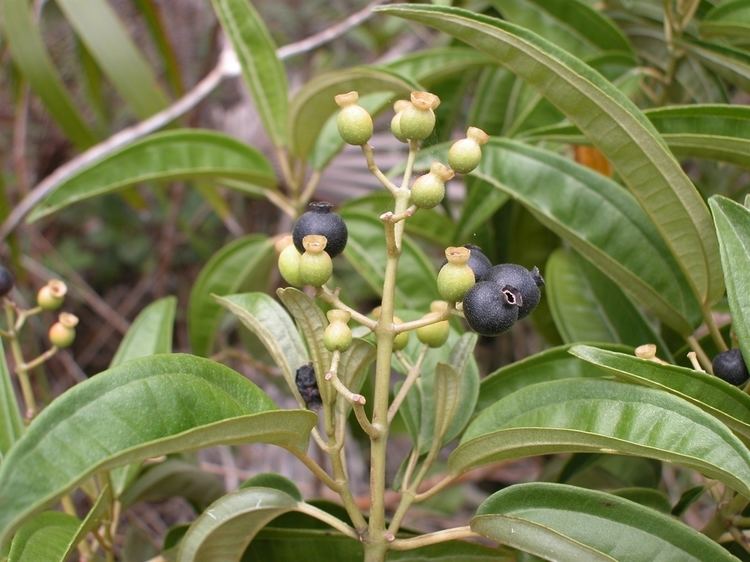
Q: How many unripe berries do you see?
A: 13